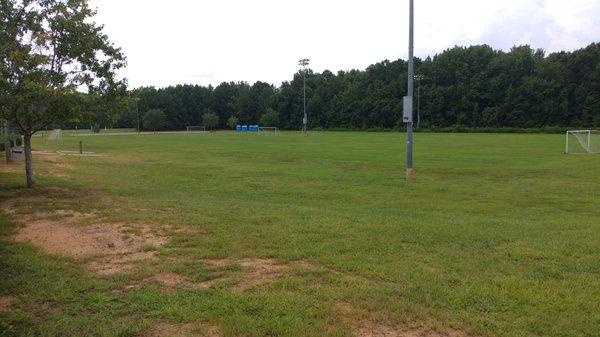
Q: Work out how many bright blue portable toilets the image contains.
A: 4